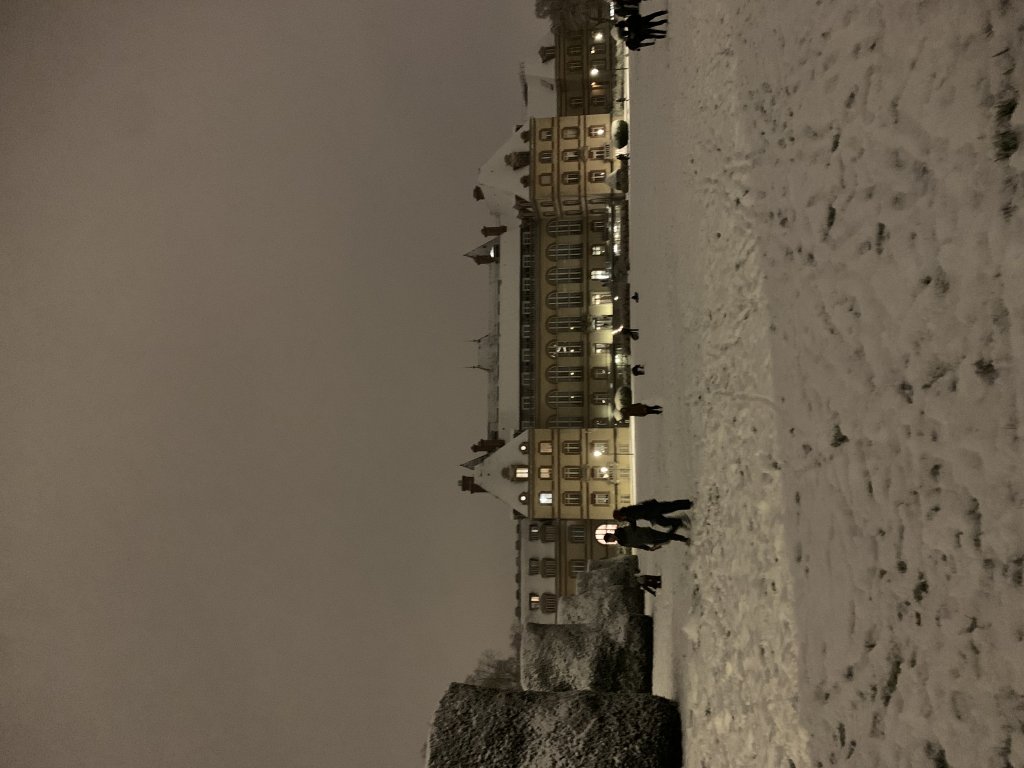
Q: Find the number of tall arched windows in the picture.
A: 9